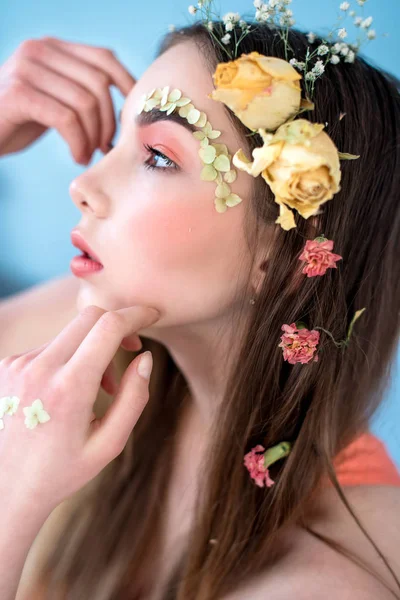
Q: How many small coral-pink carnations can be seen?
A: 3